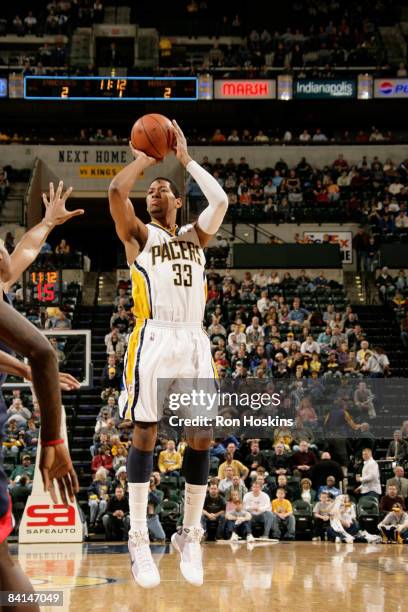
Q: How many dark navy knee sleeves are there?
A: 2